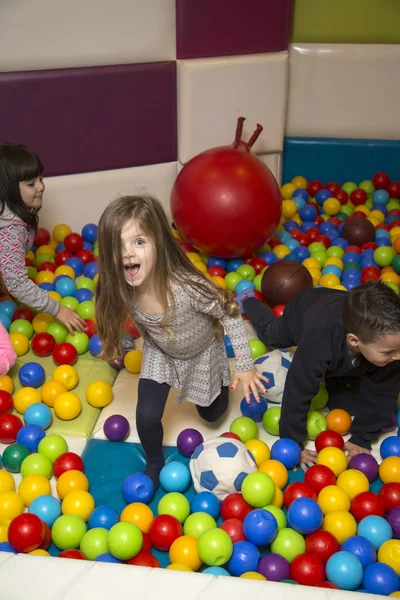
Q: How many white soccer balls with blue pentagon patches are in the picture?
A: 2